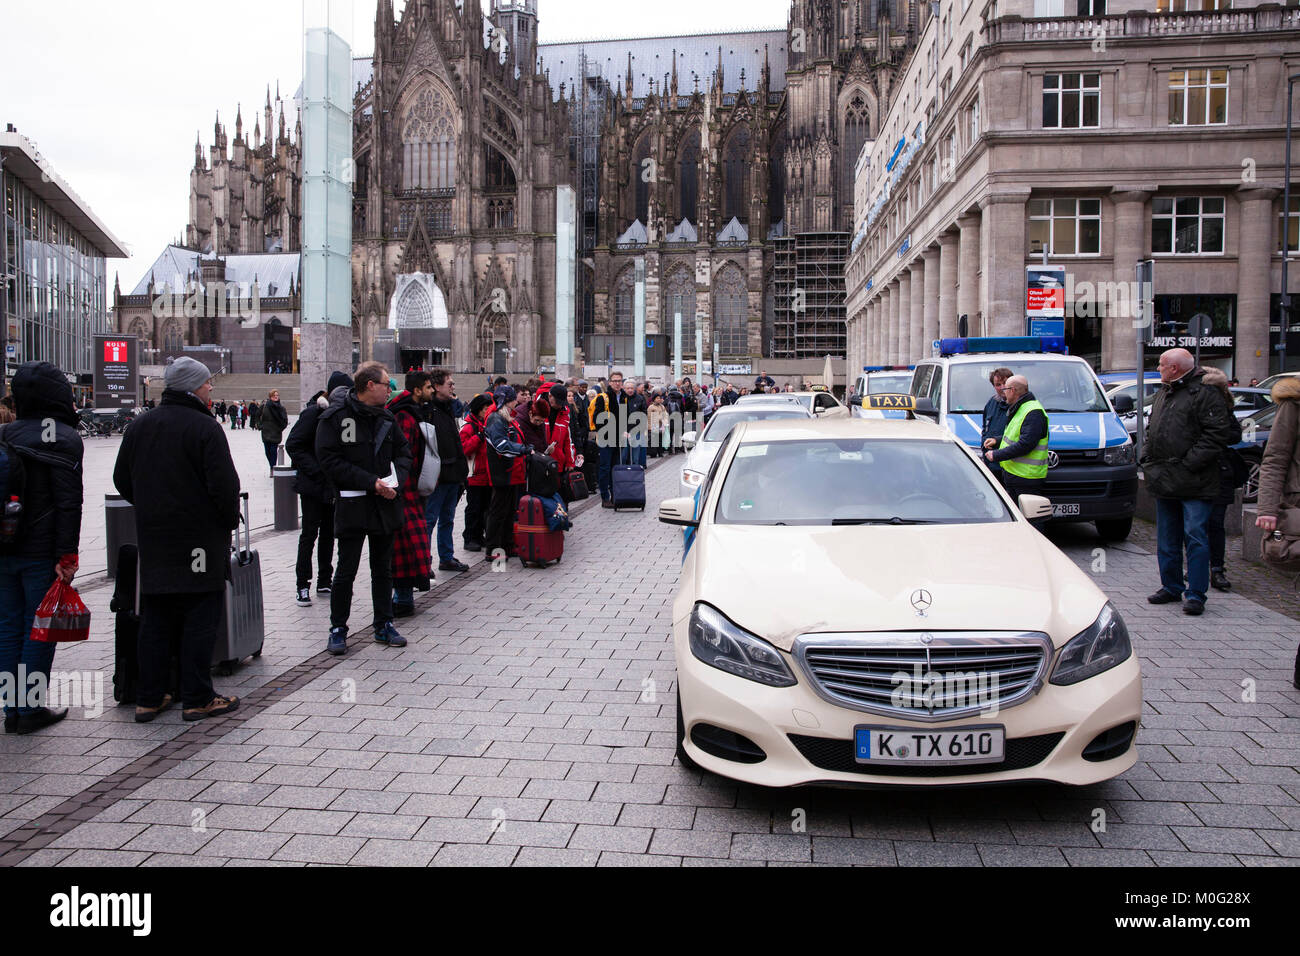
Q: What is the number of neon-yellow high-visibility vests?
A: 1